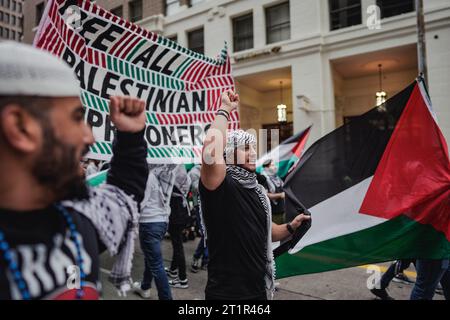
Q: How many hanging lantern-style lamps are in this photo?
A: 2